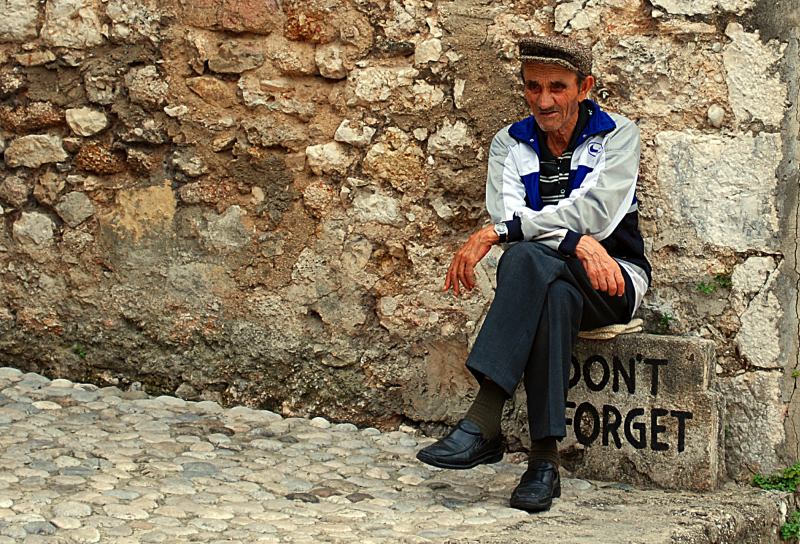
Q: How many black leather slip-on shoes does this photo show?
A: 2